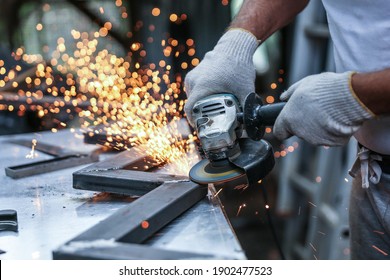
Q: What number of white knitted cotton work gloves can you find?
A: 2